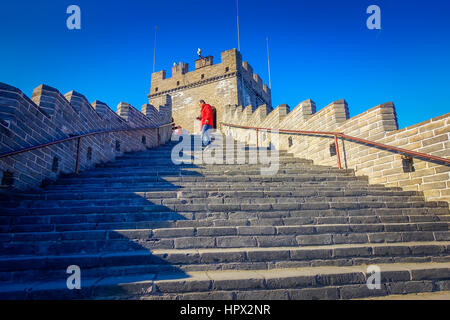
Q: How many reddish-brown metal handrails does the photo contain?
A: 2